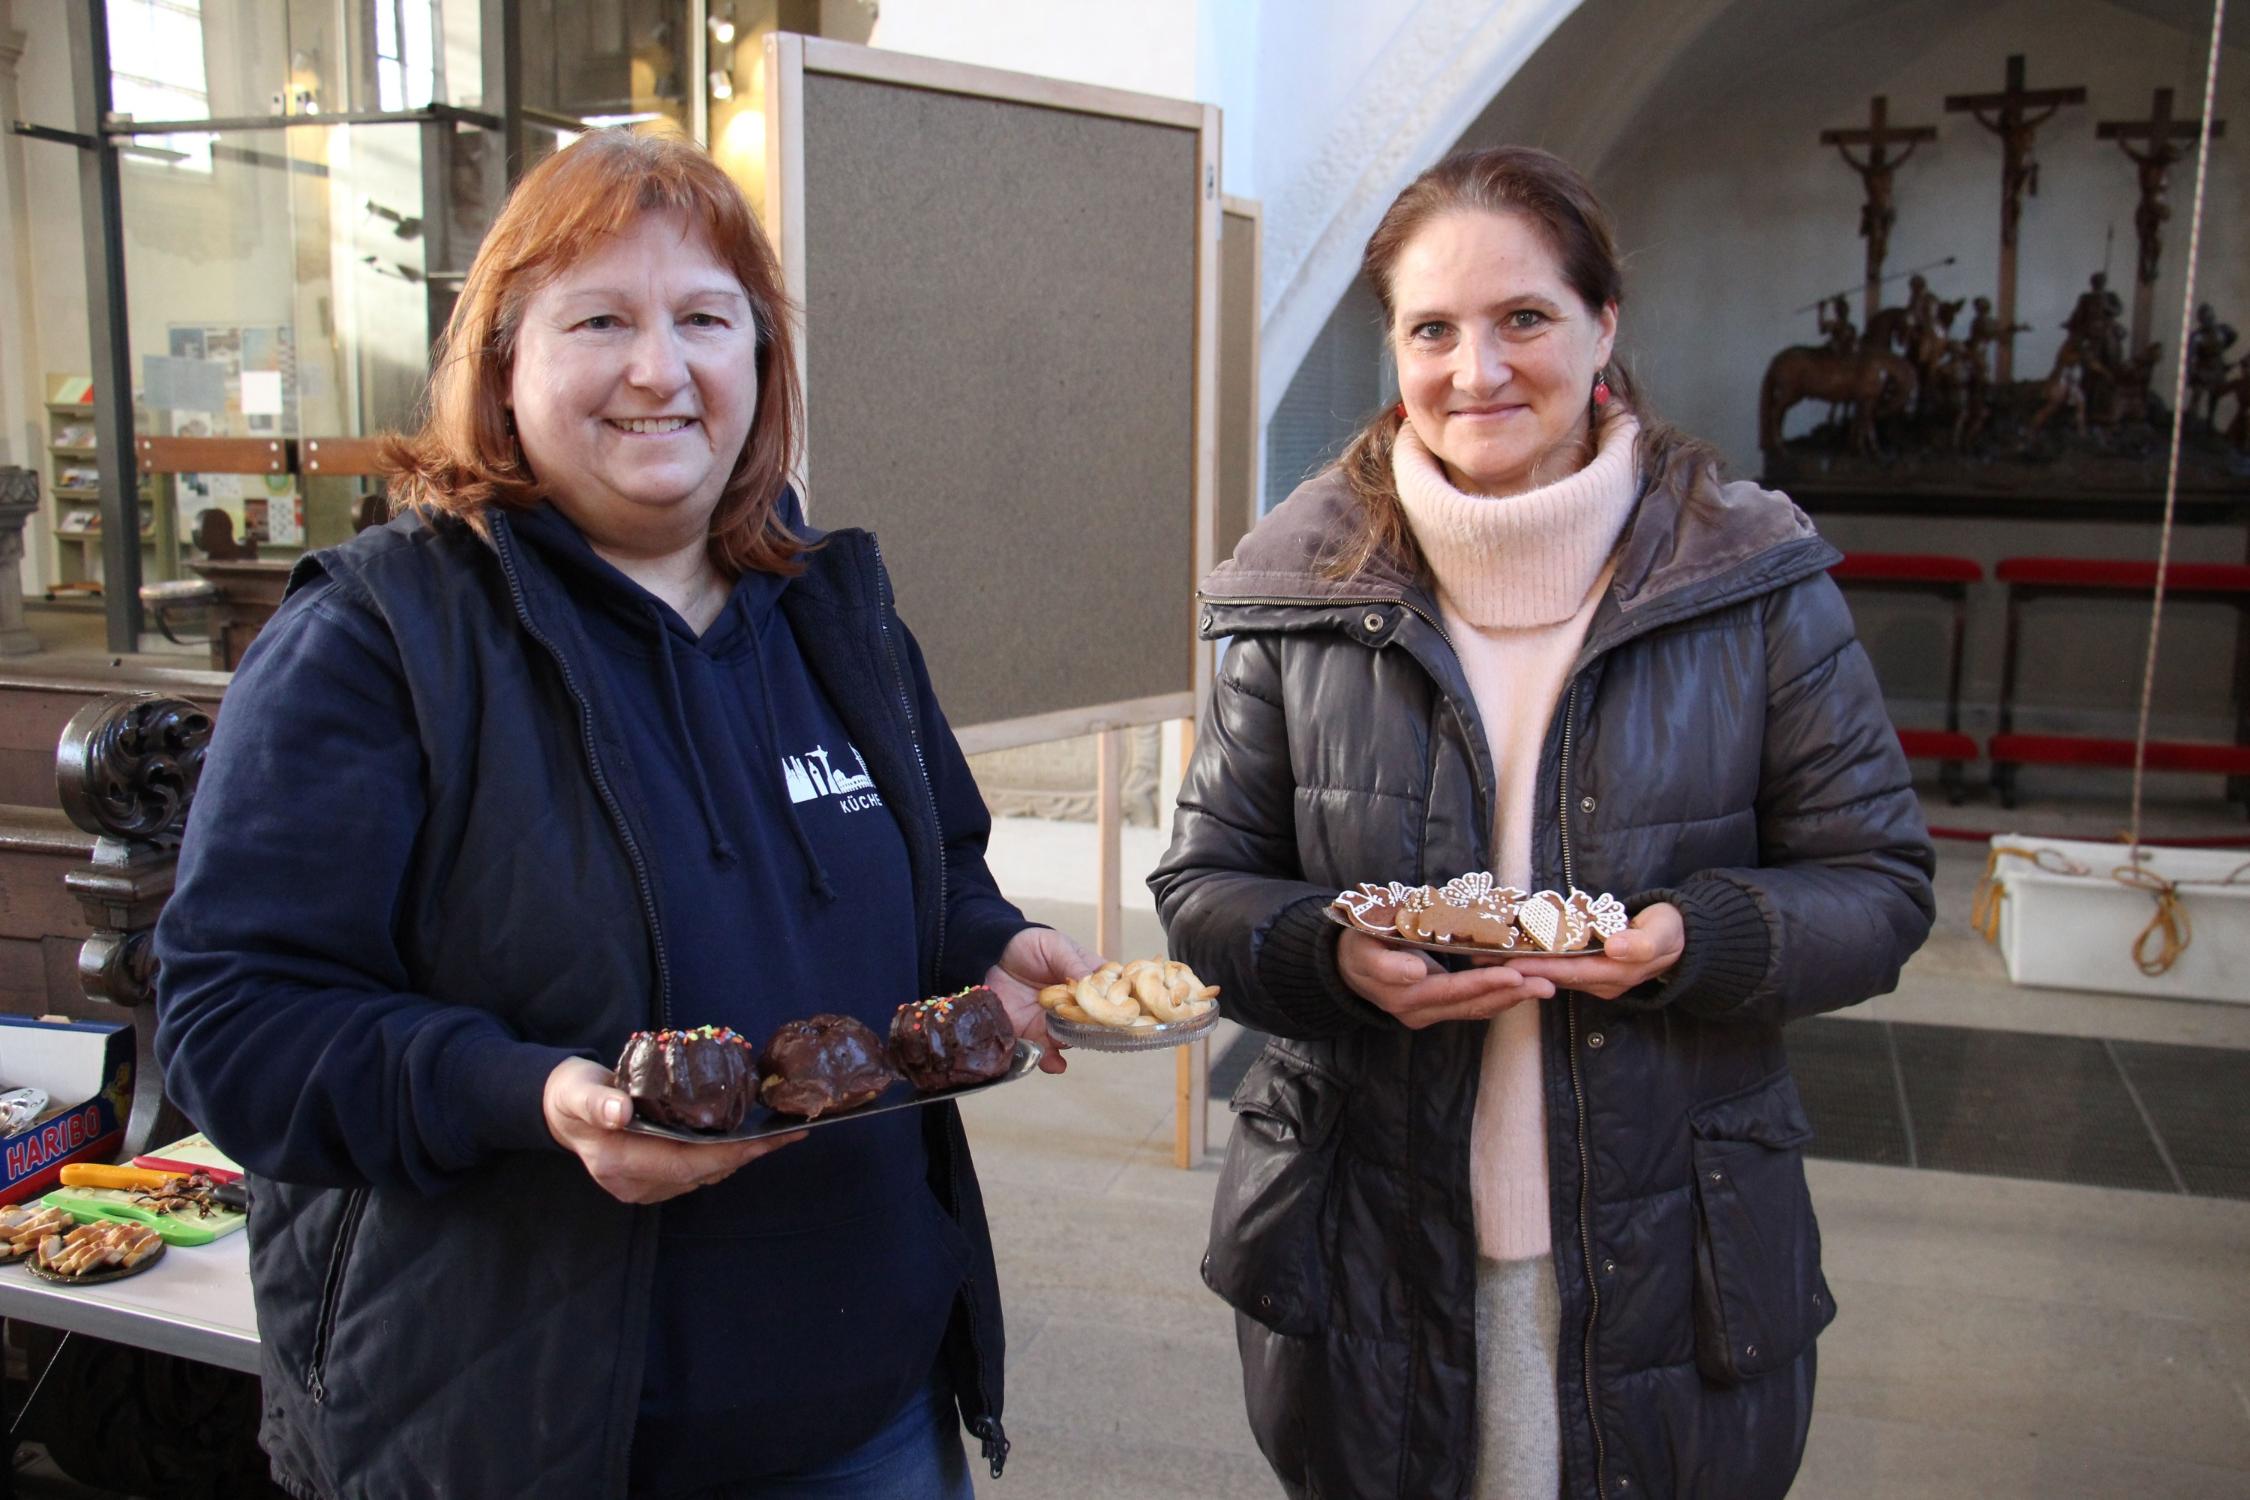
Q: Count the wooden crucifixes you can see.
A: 3